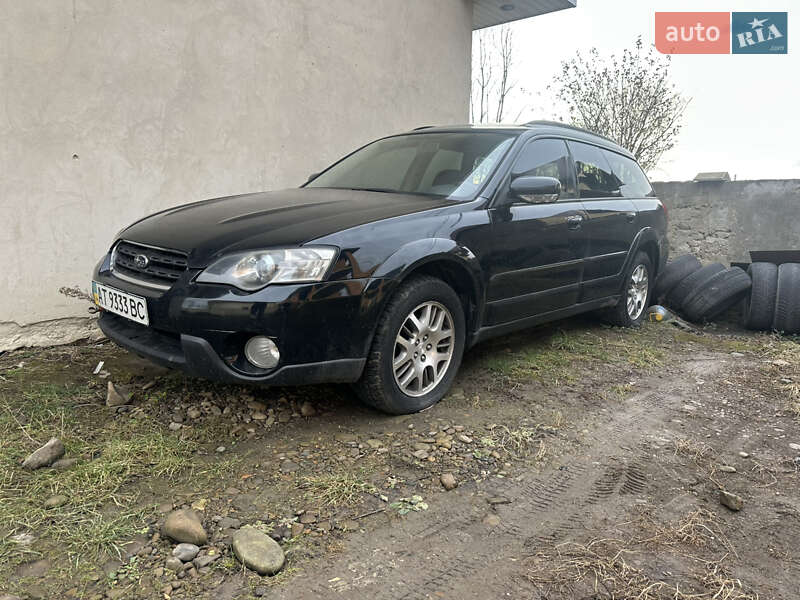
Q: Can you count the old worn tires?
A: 5